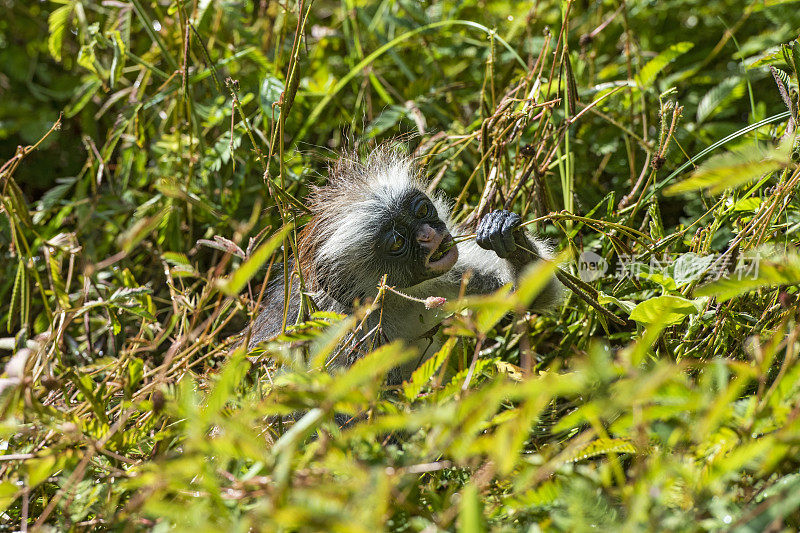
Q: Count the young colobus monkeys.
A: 1